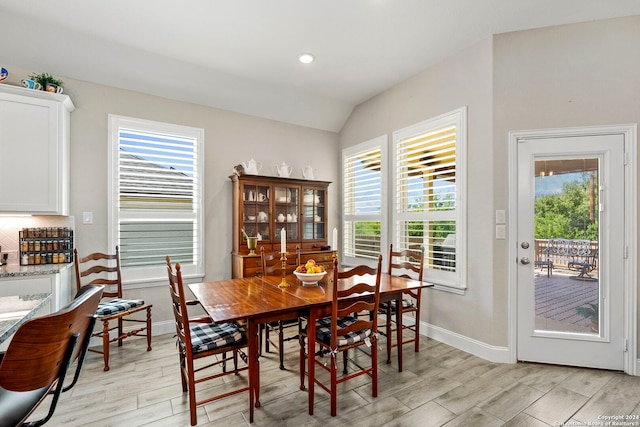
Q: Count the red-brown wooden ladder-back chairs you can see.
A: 5